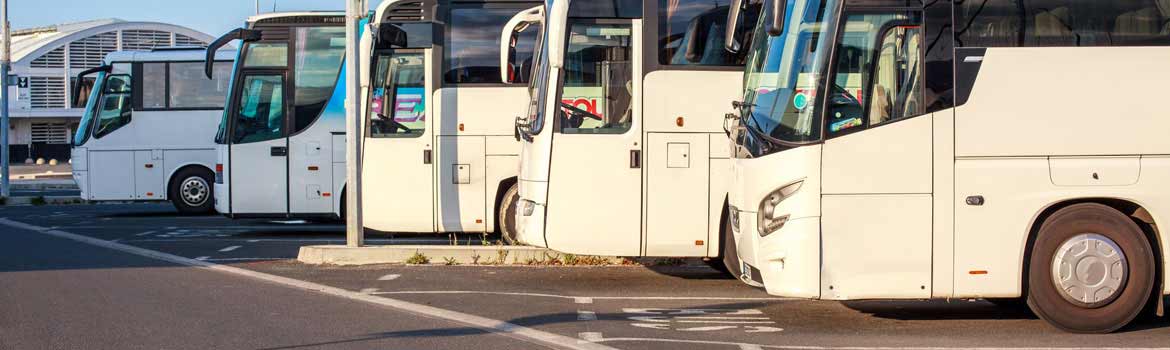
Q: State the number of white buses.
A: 5